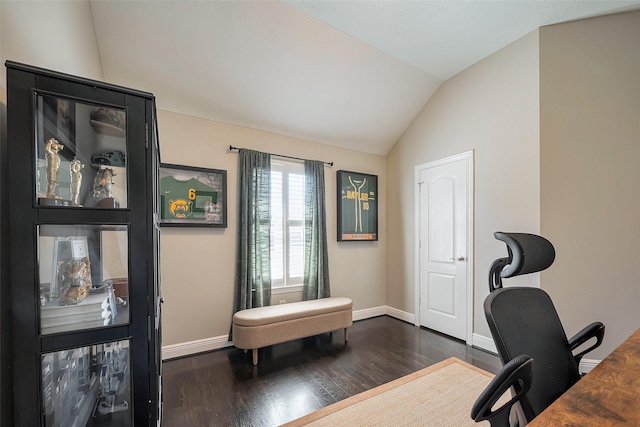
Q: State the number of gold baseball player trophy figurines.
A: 2